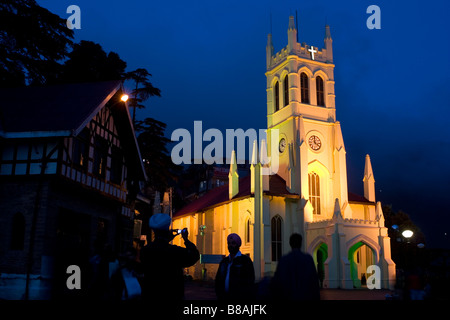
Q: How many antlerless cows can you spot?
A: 0